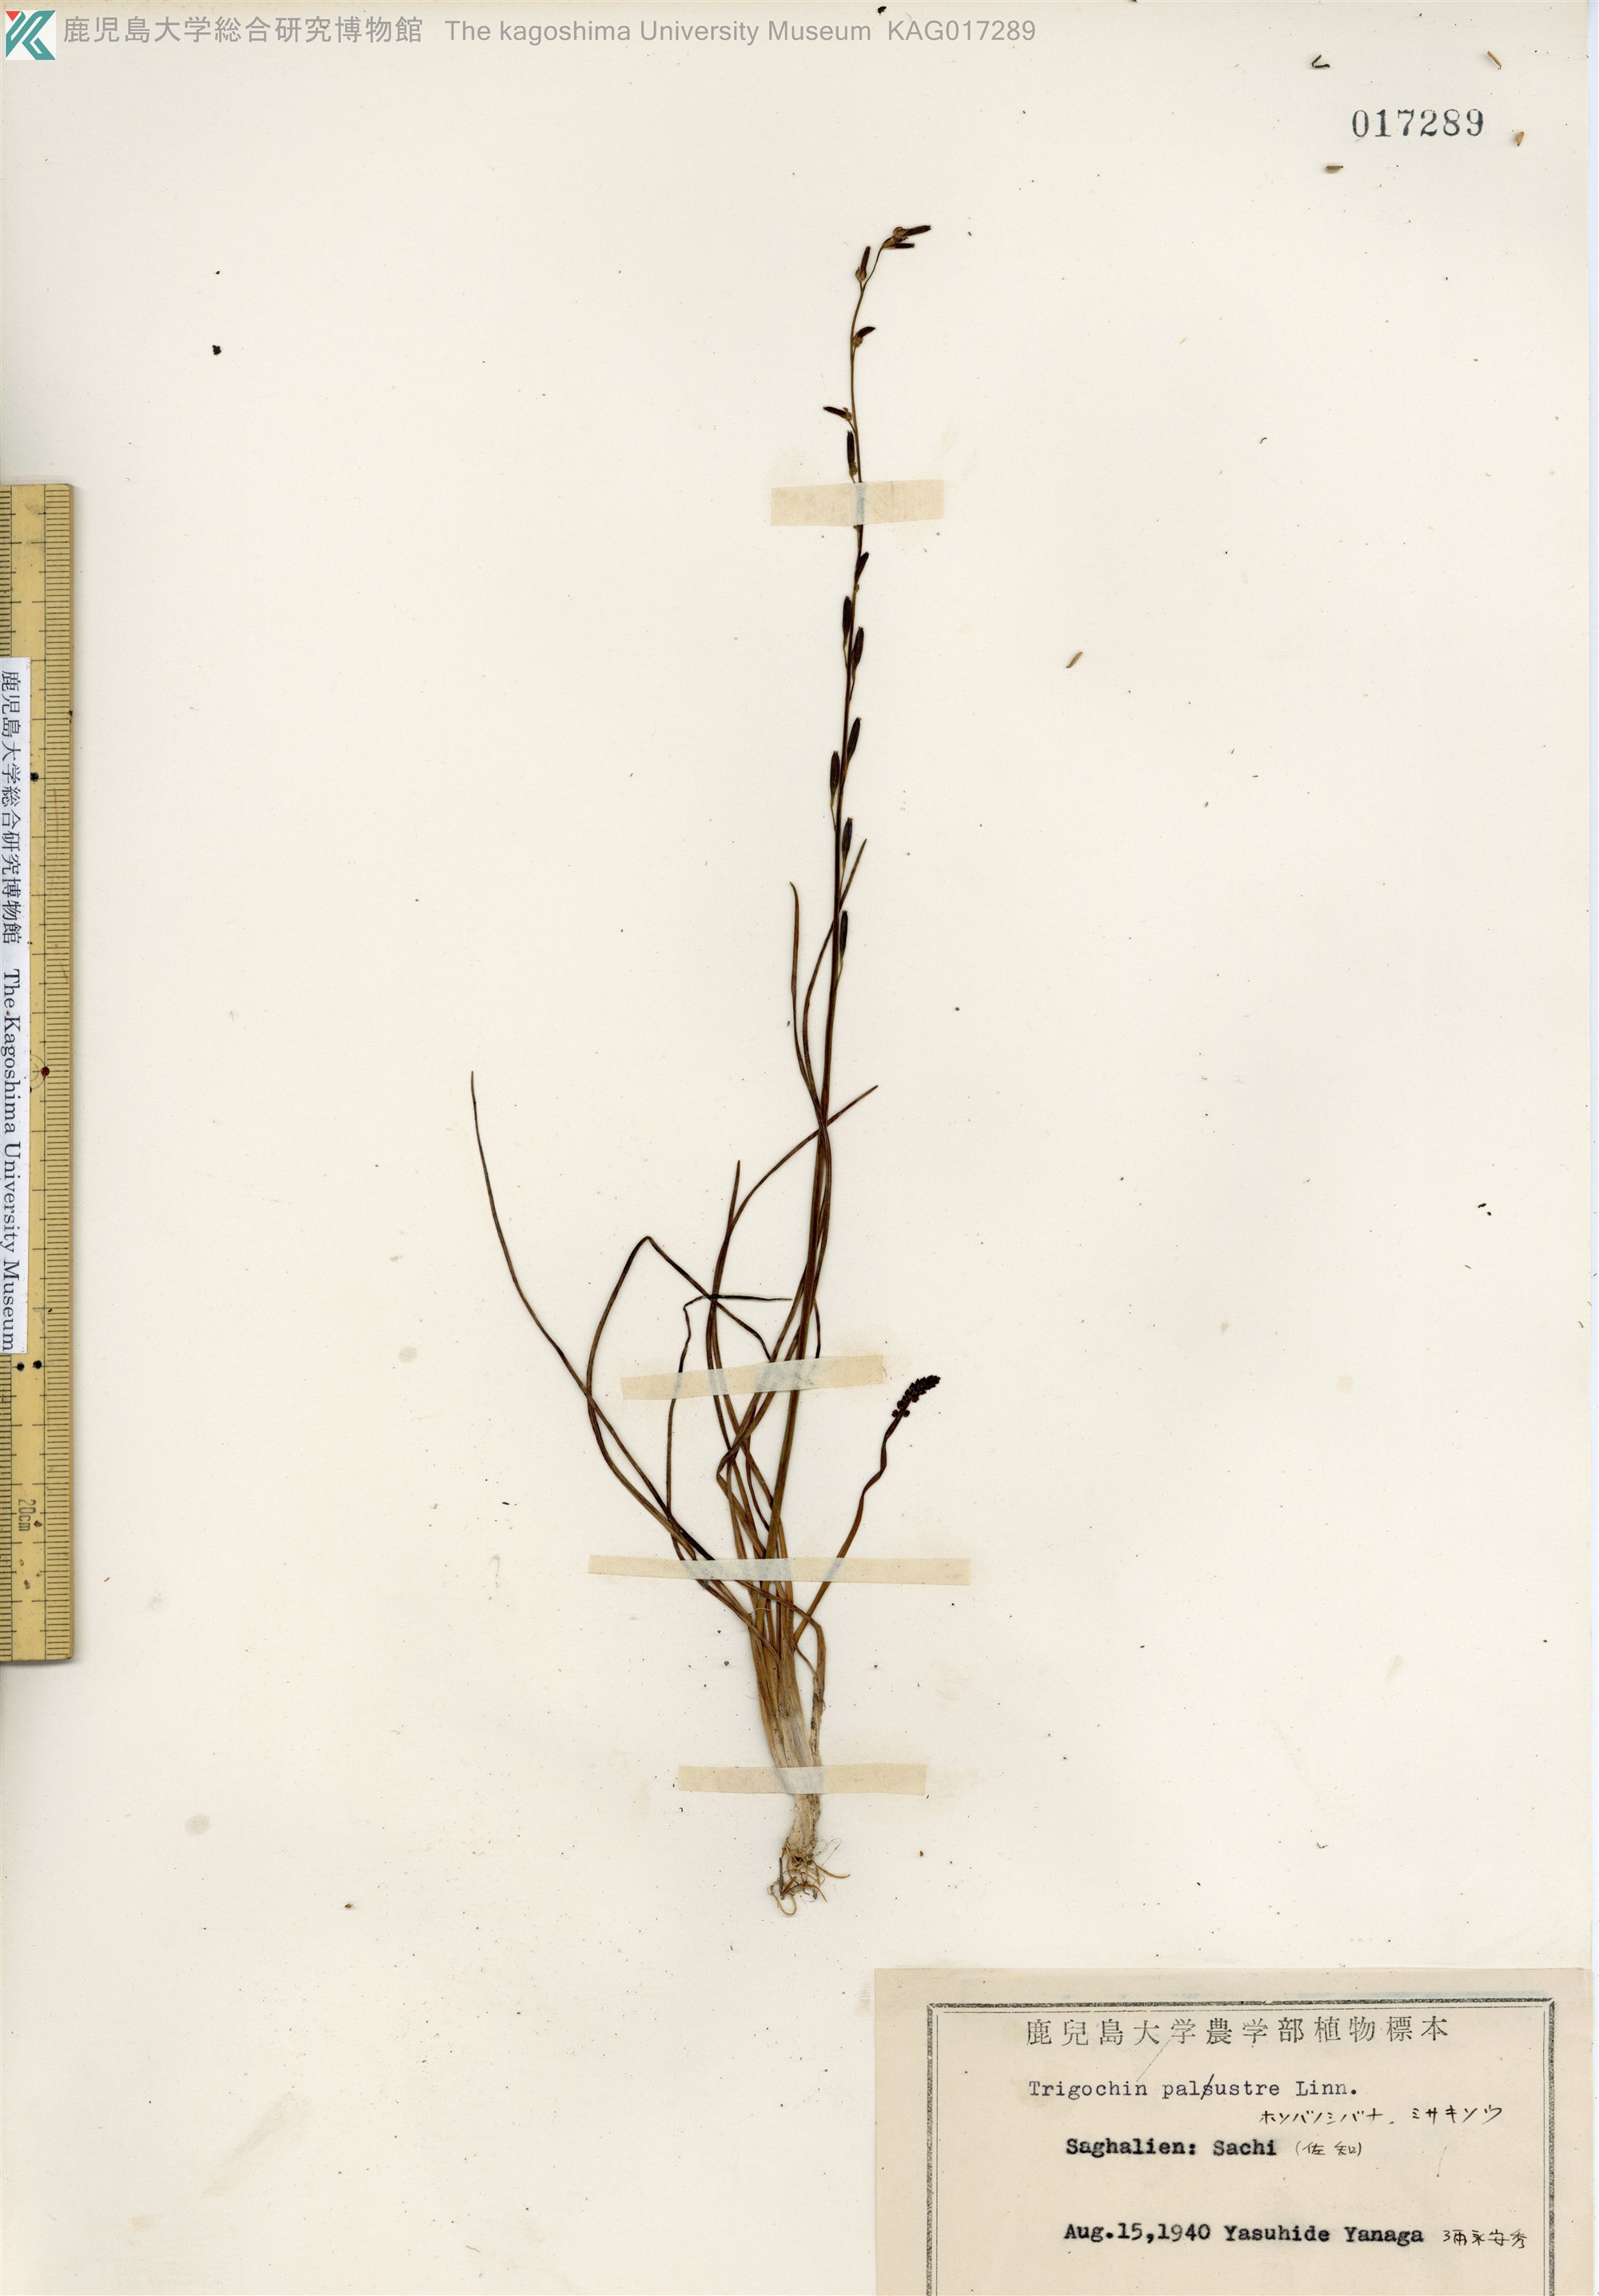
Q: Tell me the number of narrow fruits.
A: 13